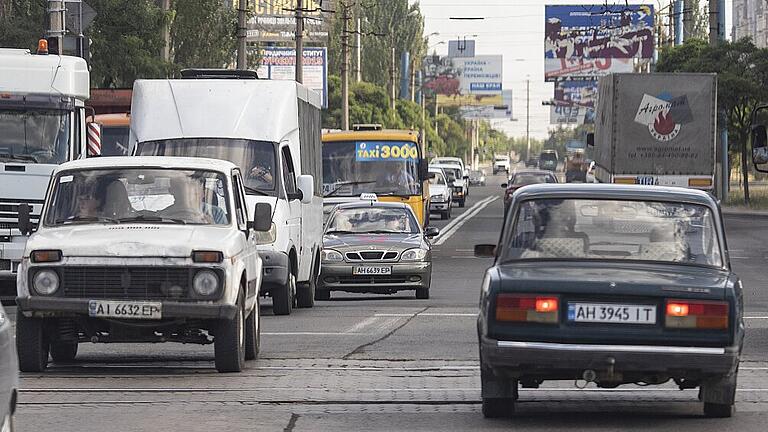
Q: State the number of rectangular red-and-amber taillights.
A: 2